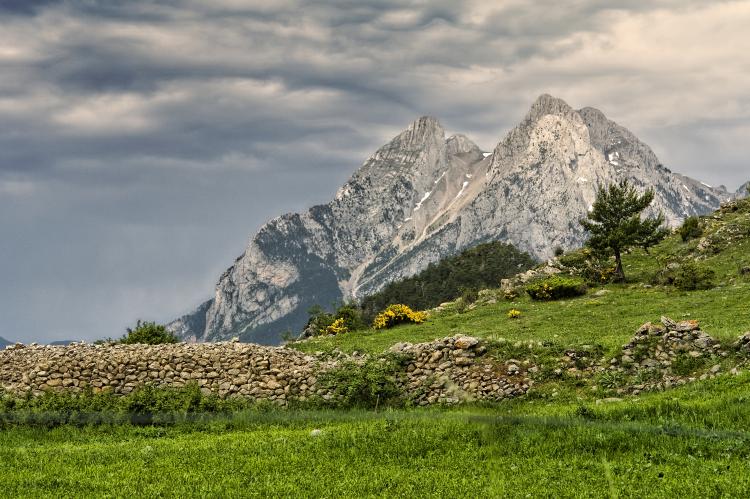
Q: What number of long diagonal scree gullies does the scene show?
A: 1